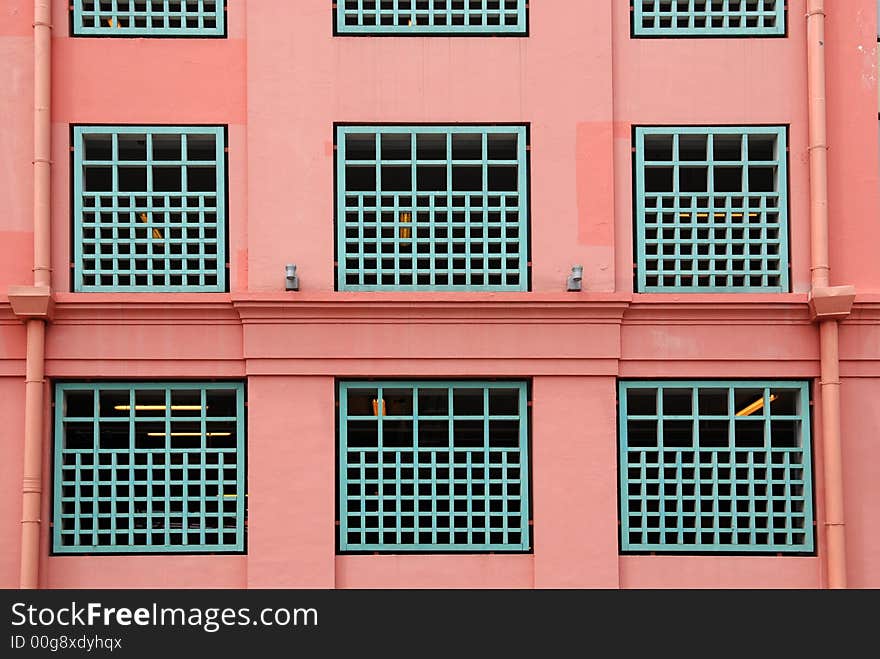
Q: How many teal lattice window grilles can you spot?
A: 9